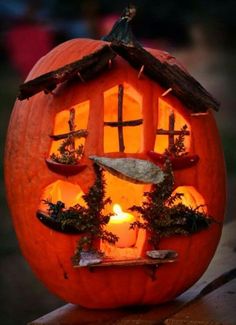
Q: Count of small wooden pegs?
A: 5